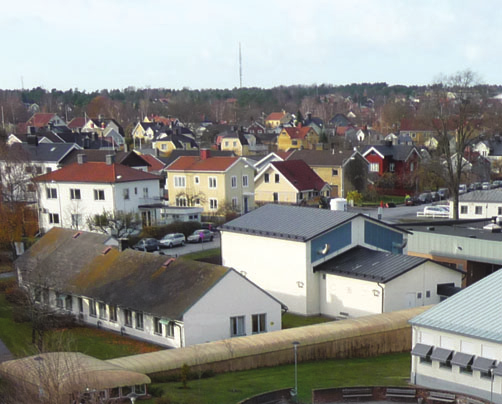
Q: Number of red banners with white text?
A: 0